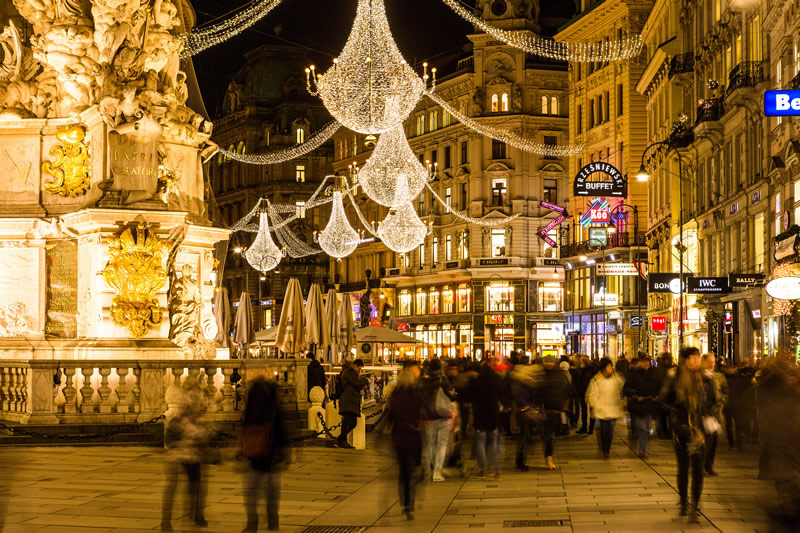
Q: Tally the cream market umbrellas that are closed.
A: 6